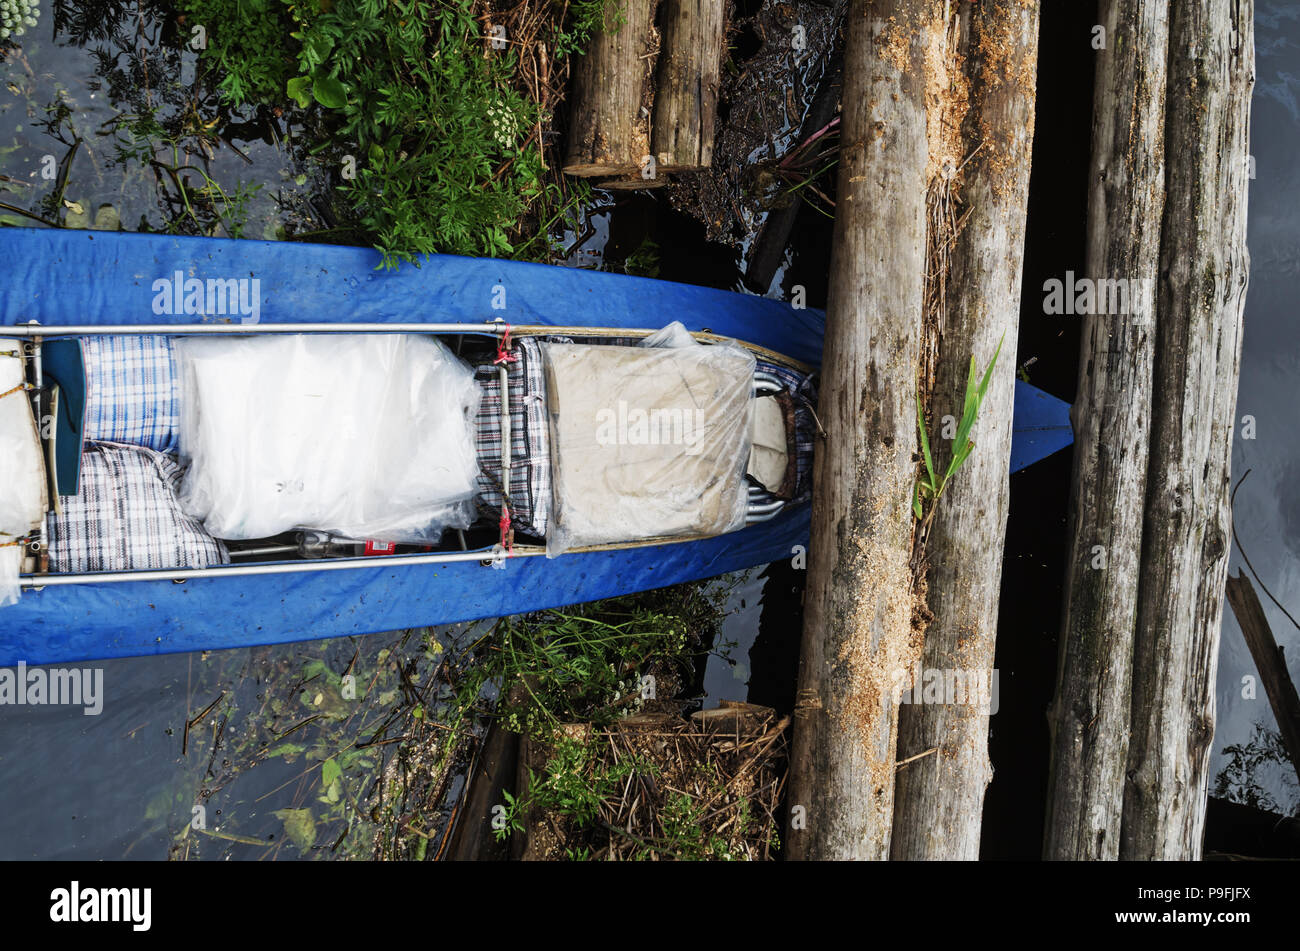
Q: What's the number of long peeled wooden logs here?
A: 4